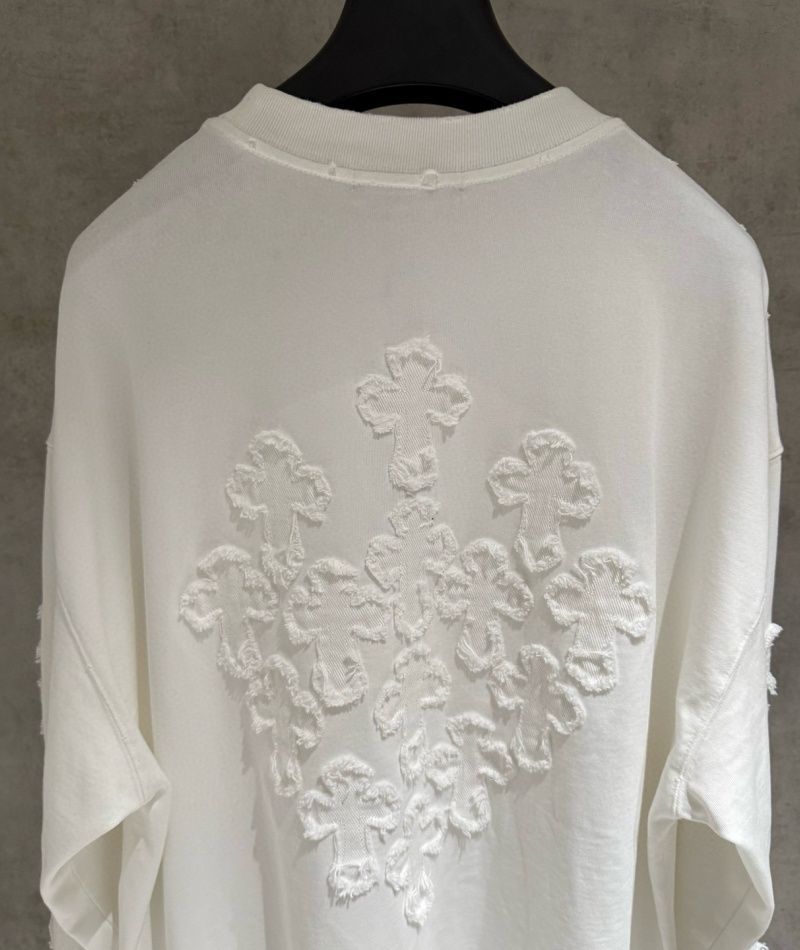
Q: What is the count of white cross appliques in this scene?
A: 14